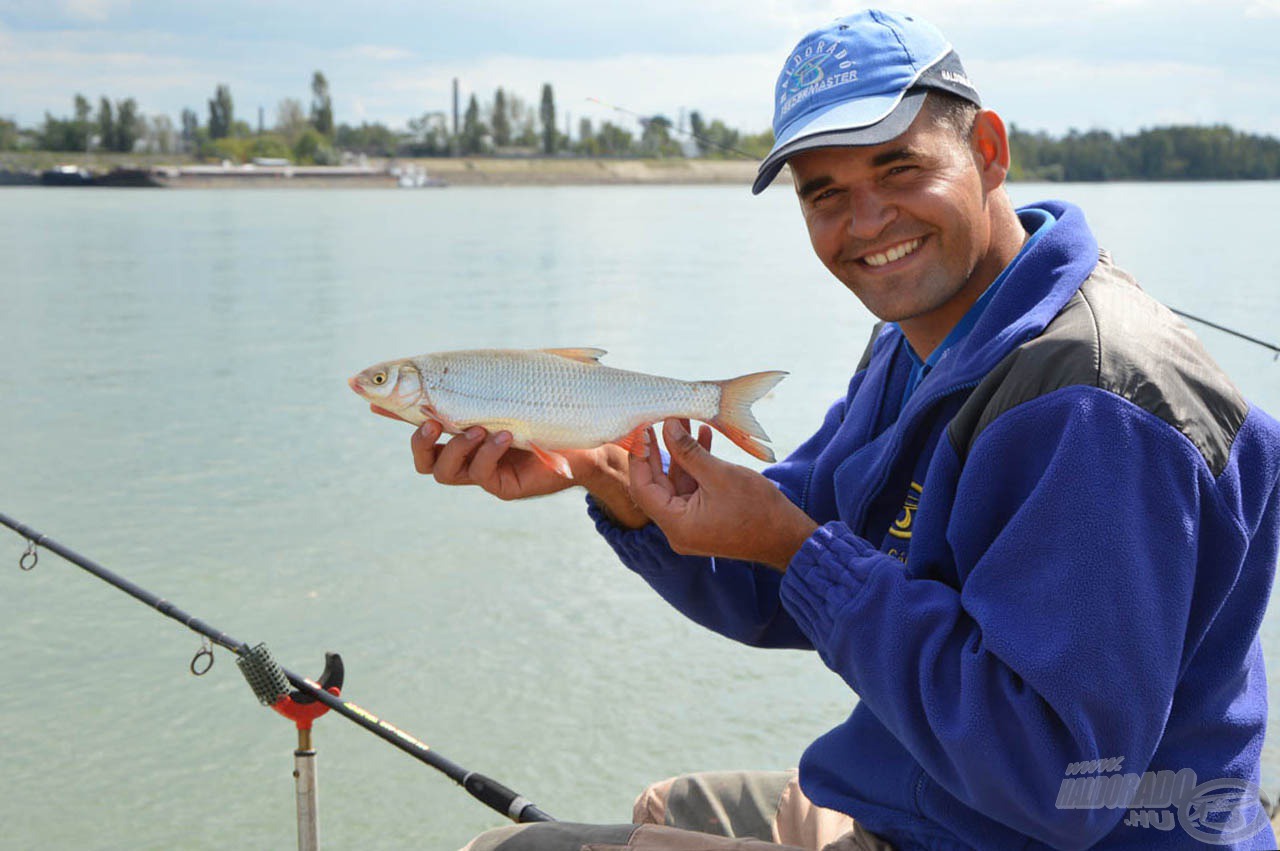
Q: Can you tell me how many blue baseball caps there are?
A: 1